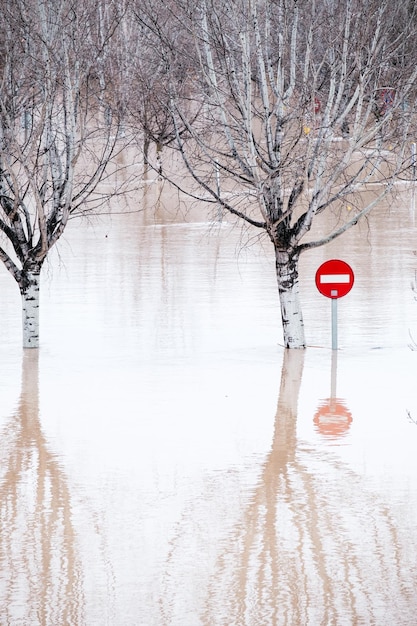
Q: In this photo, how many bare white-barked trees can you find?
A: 2